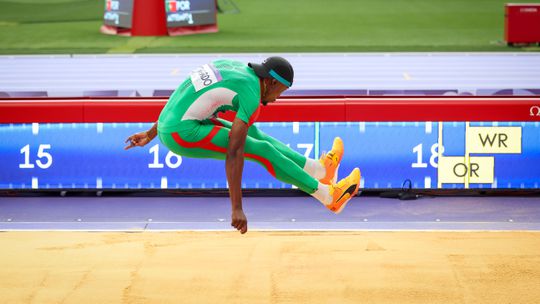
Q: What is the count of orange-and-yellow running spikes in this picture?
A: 2